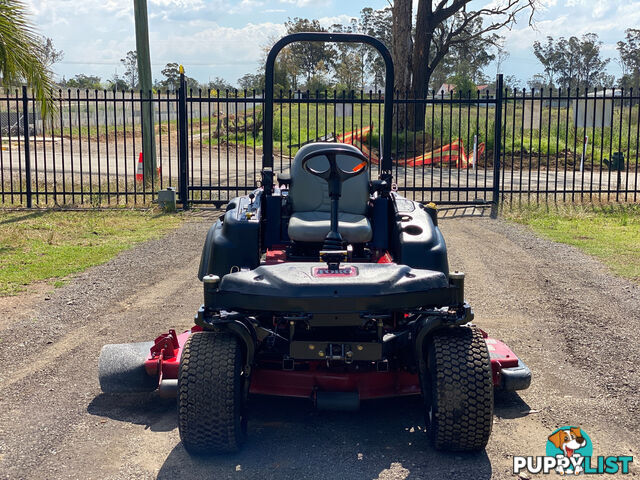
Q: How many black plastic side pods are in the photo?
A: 2